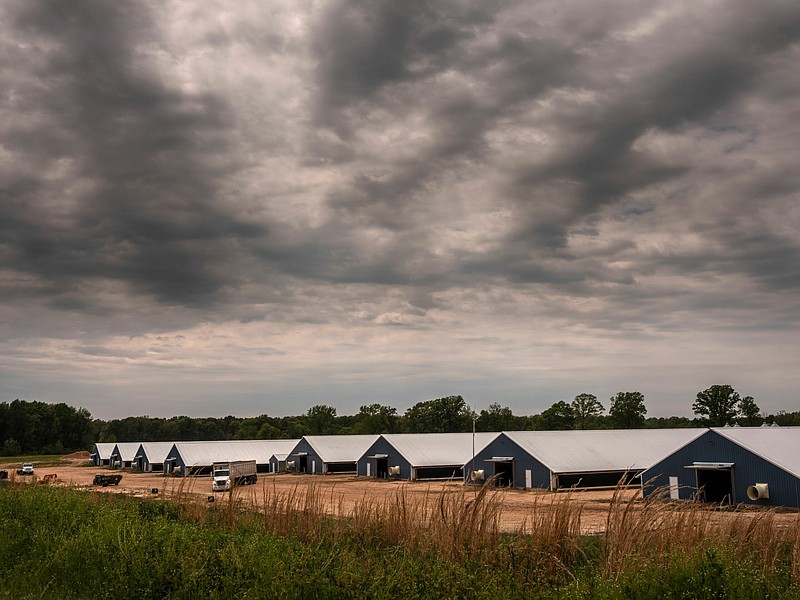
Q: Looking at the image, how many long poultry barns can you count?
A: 8